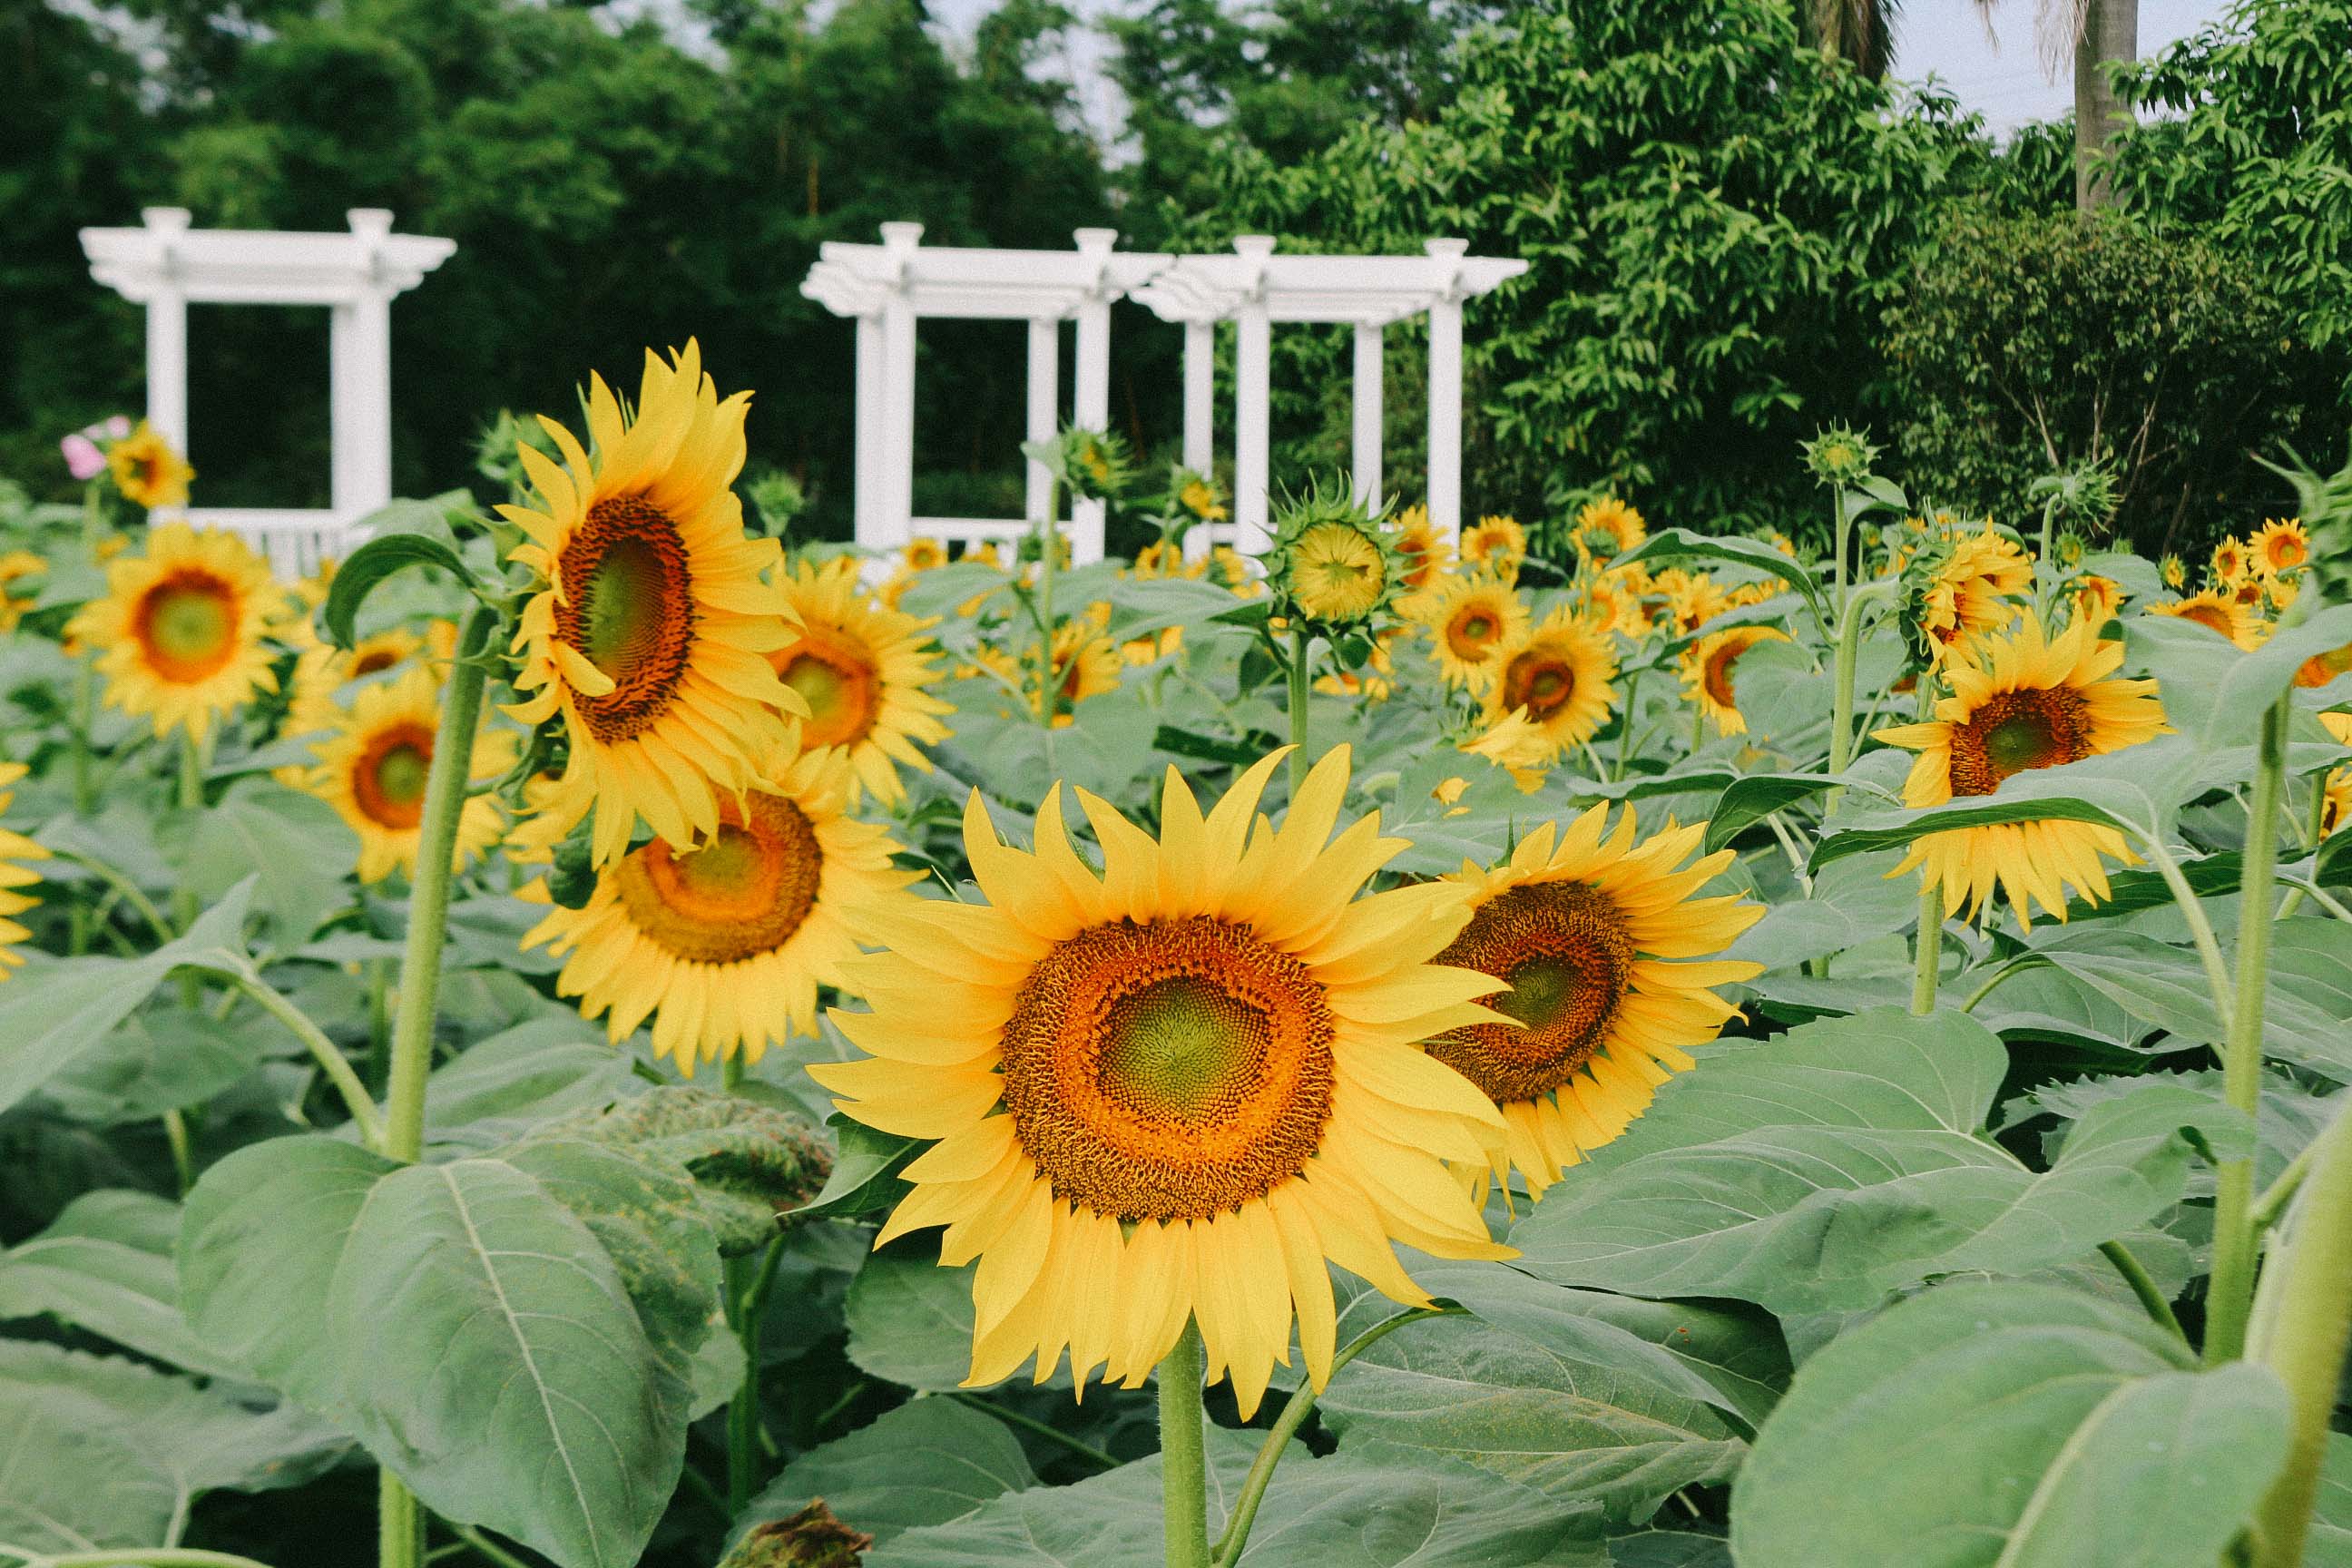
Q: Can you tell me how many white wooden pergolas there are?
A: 3